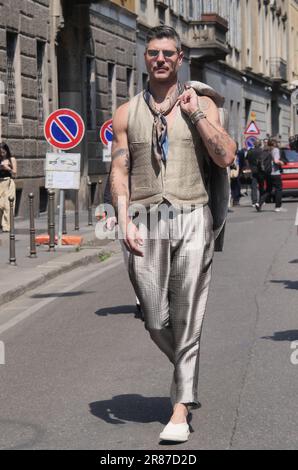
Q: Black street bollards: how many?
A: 7